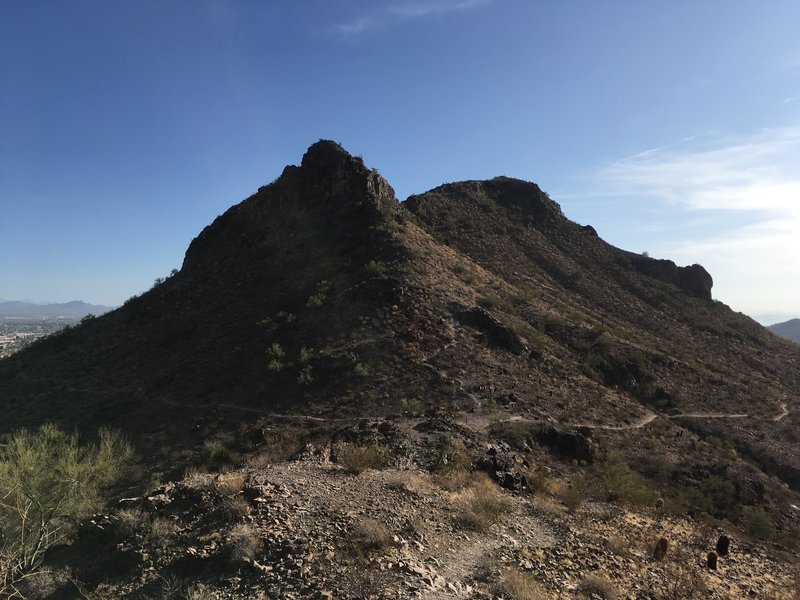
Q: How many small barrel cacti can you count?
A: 3